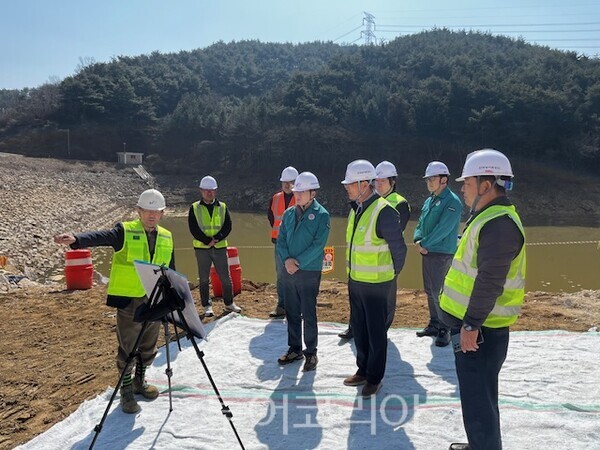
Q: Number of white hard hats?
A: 8